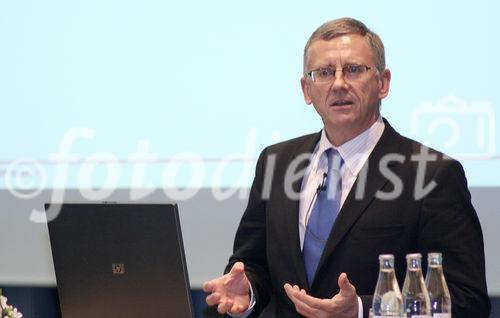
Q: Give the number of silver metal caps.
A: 3